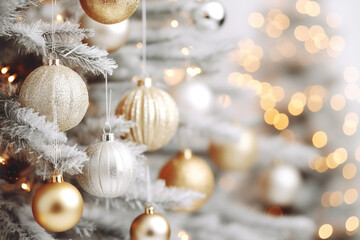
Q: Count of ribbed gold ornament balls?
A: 1